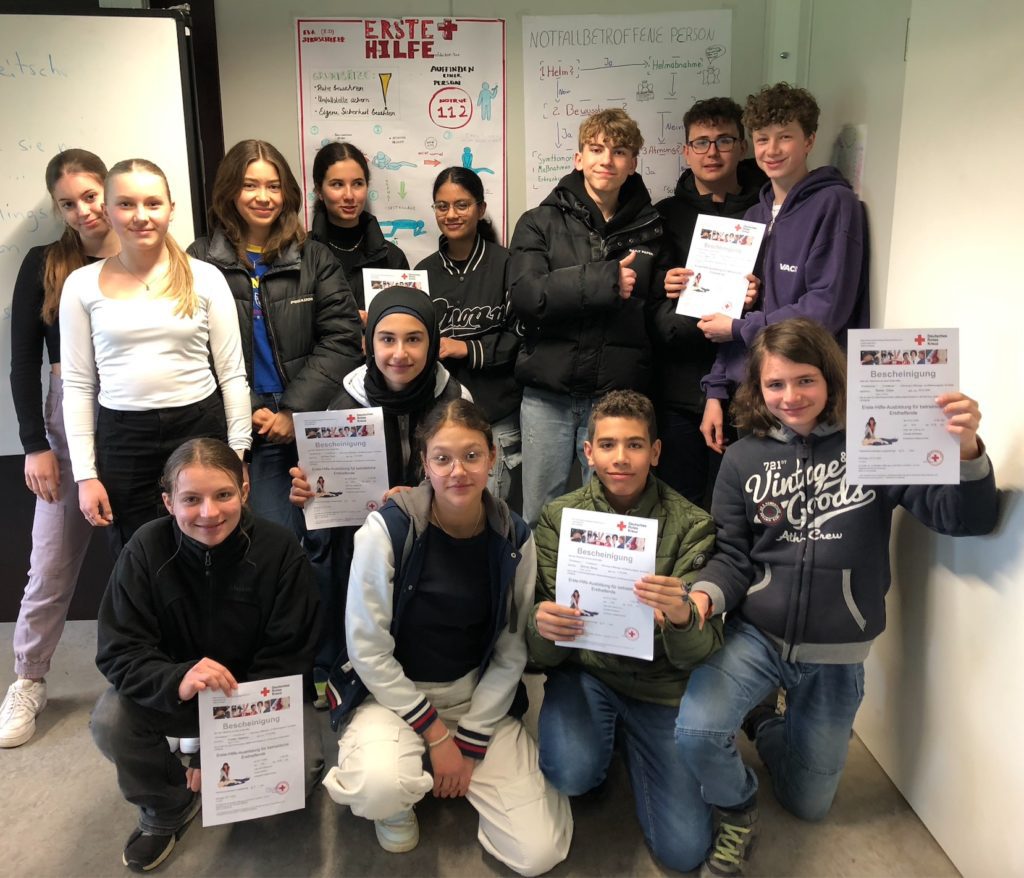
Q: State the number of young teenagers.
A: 13